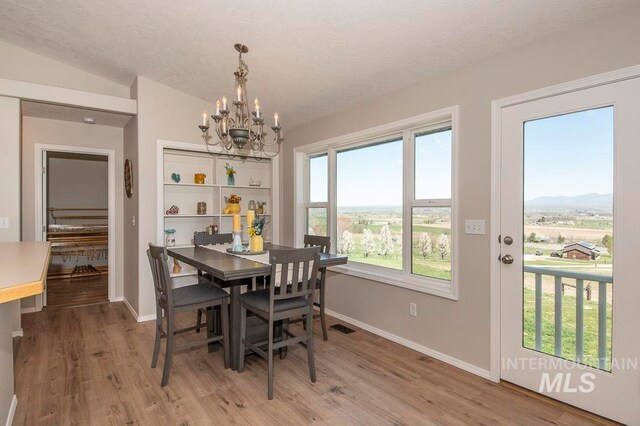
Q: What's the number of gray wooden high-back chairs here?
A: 4